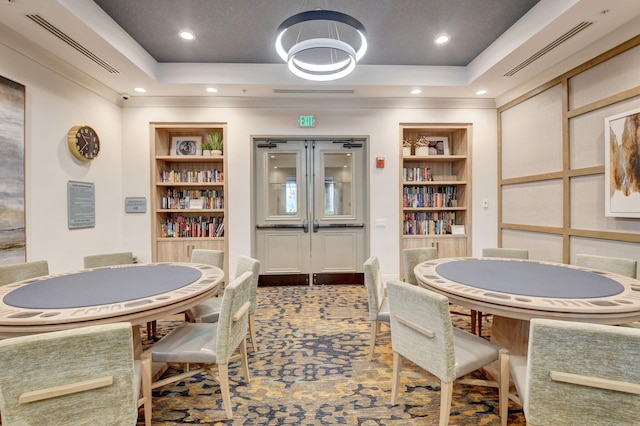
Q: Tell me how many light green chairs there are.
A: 12